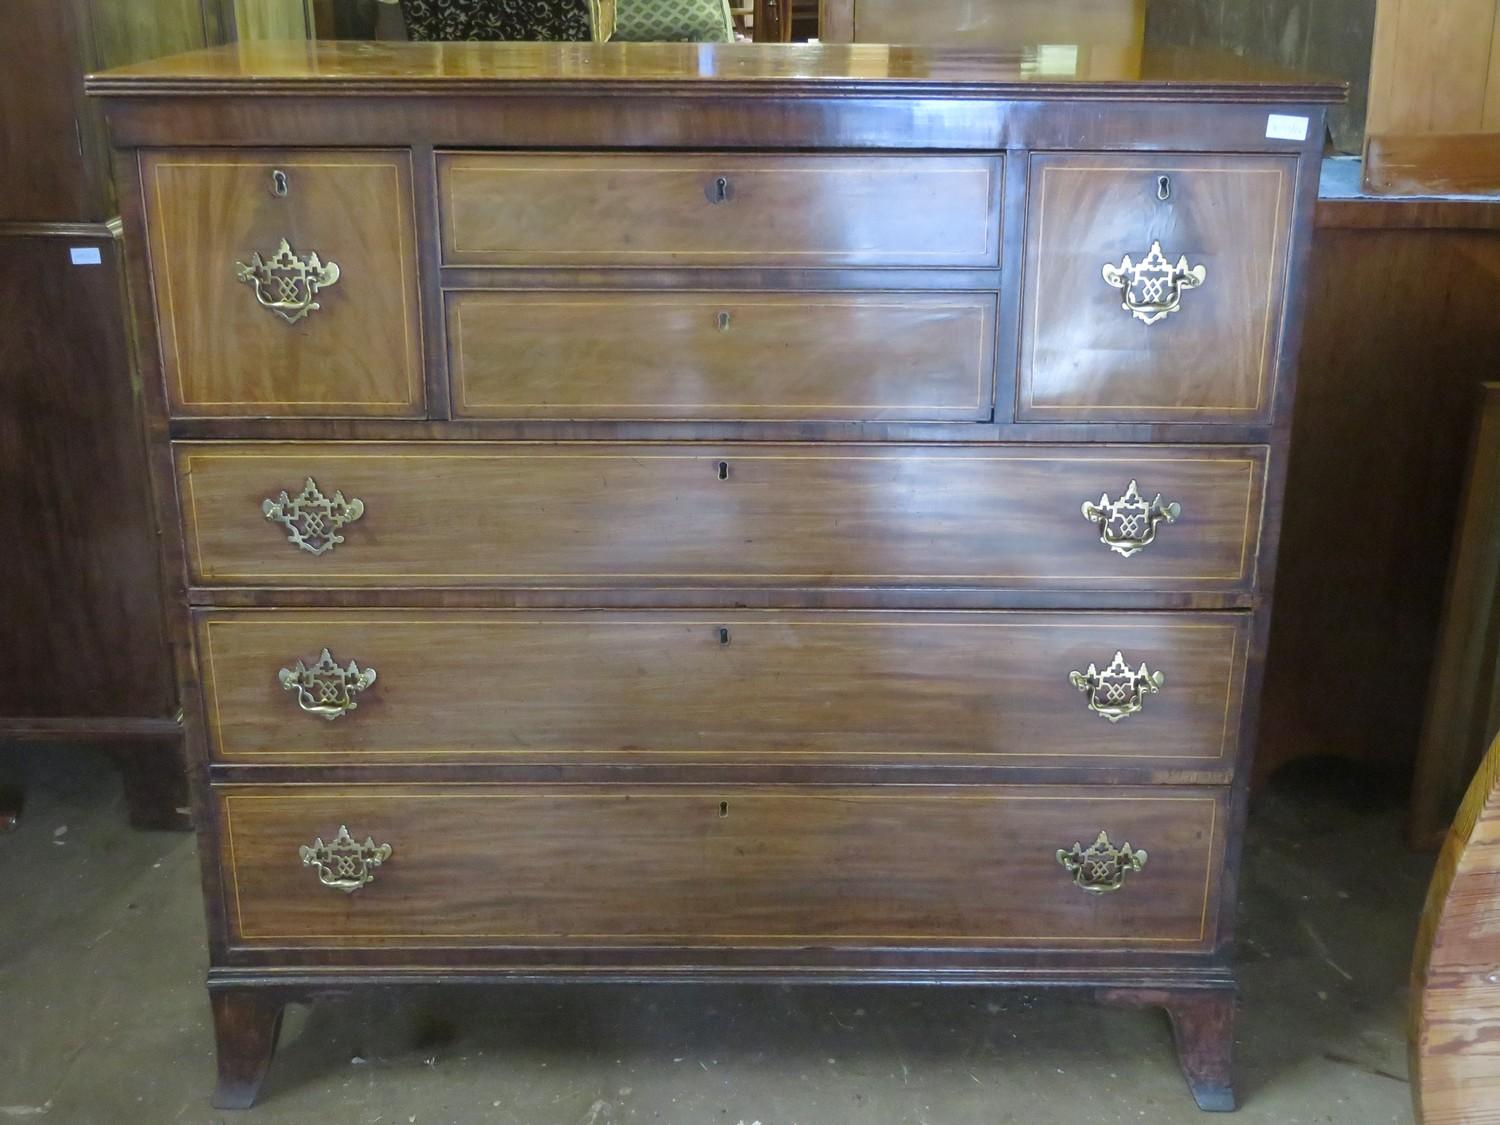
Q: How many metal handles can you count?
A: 8